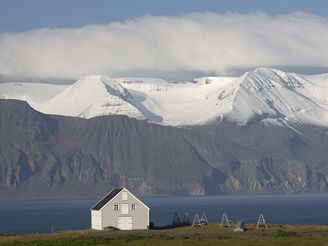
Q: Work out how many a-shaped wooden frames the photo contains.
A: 6